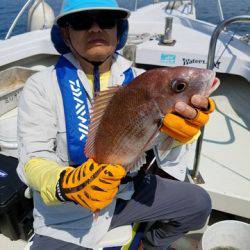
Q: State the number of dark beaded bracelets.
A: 0